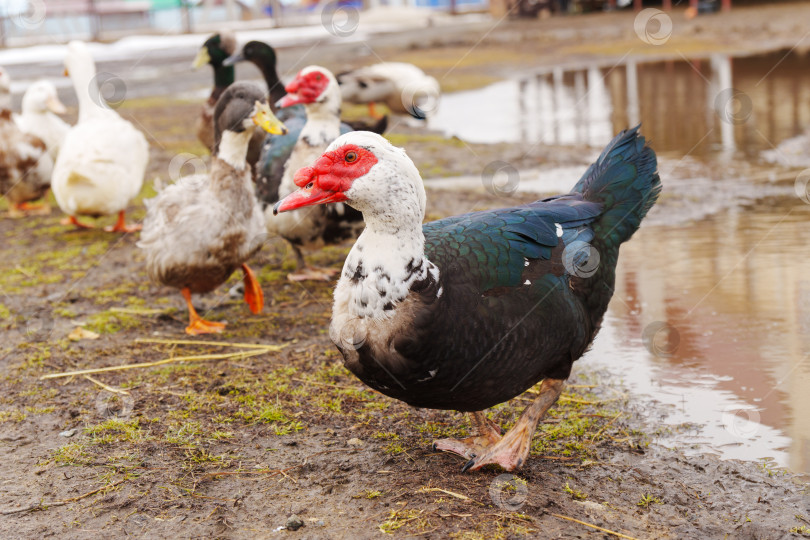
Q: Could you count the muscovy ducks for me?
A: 2